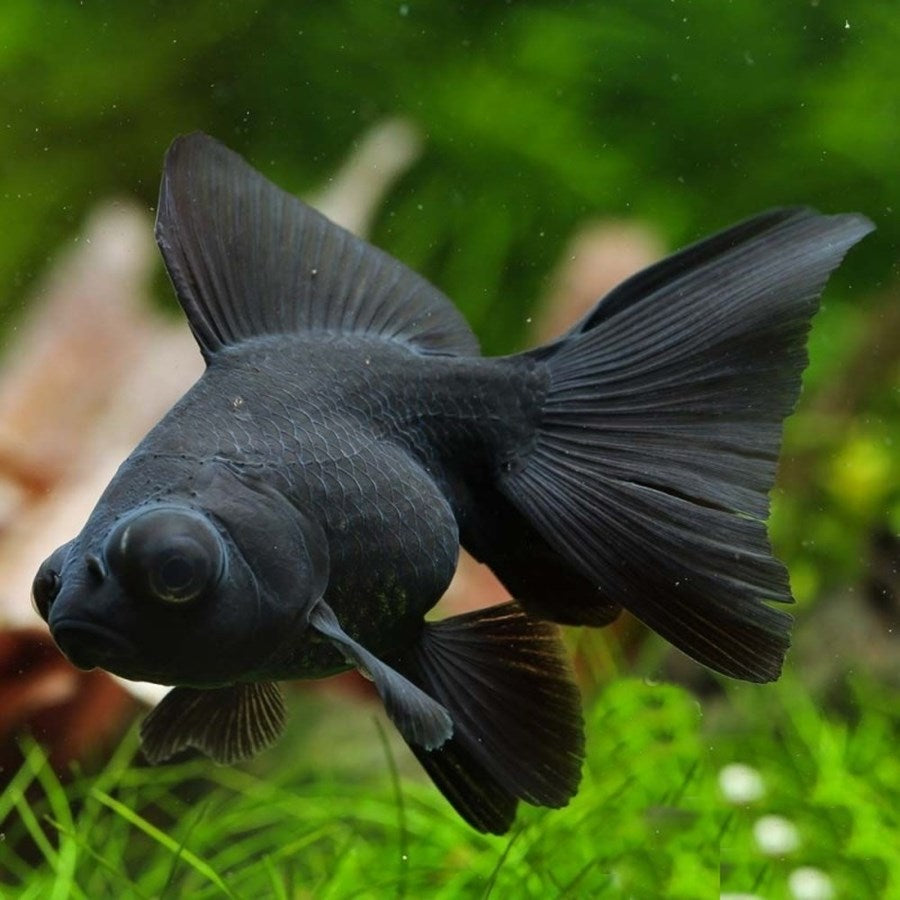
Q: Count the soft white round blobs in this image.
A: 3